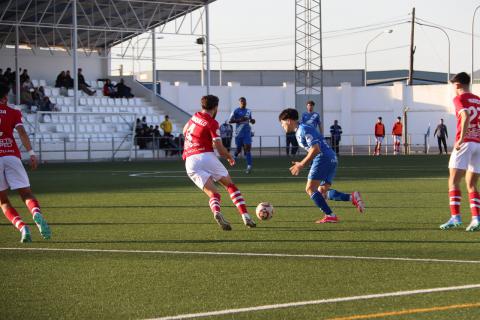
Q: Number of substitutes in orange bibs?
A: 2